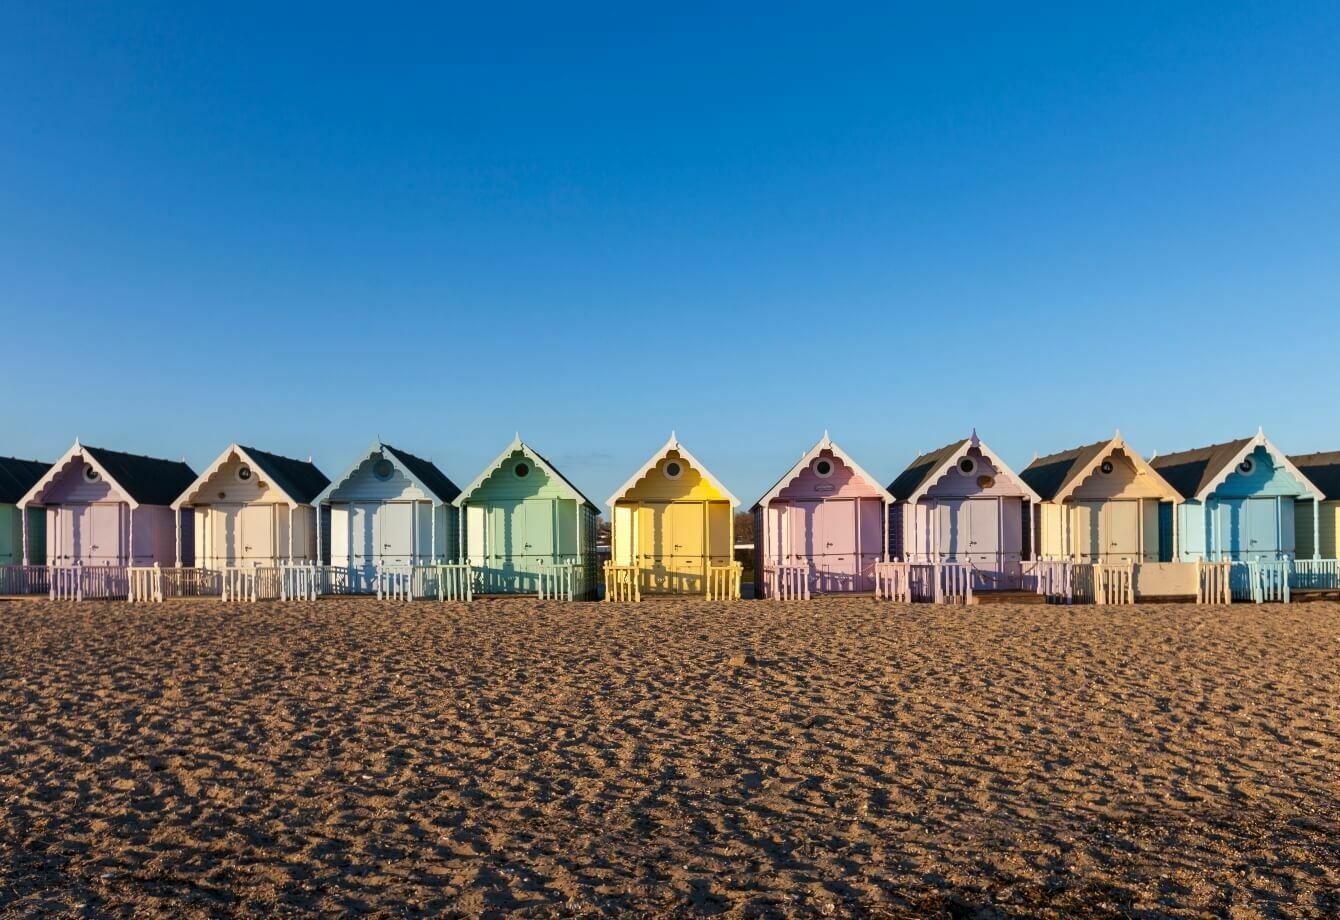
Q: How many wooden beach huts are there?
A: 11